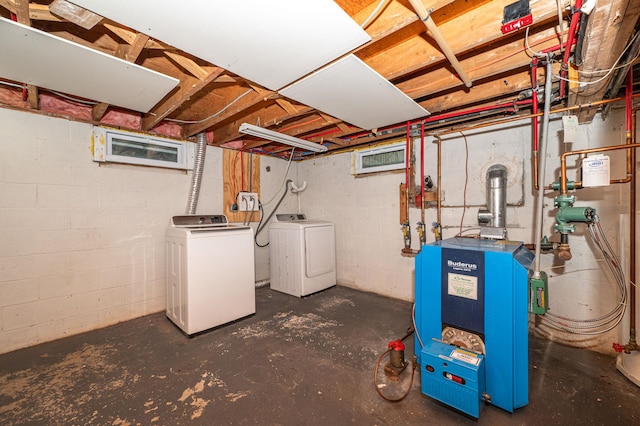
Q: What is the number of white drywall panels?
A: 3